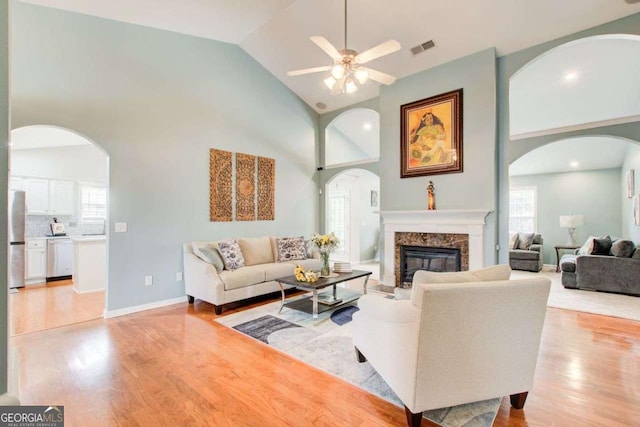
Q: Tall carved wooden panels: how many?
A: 3